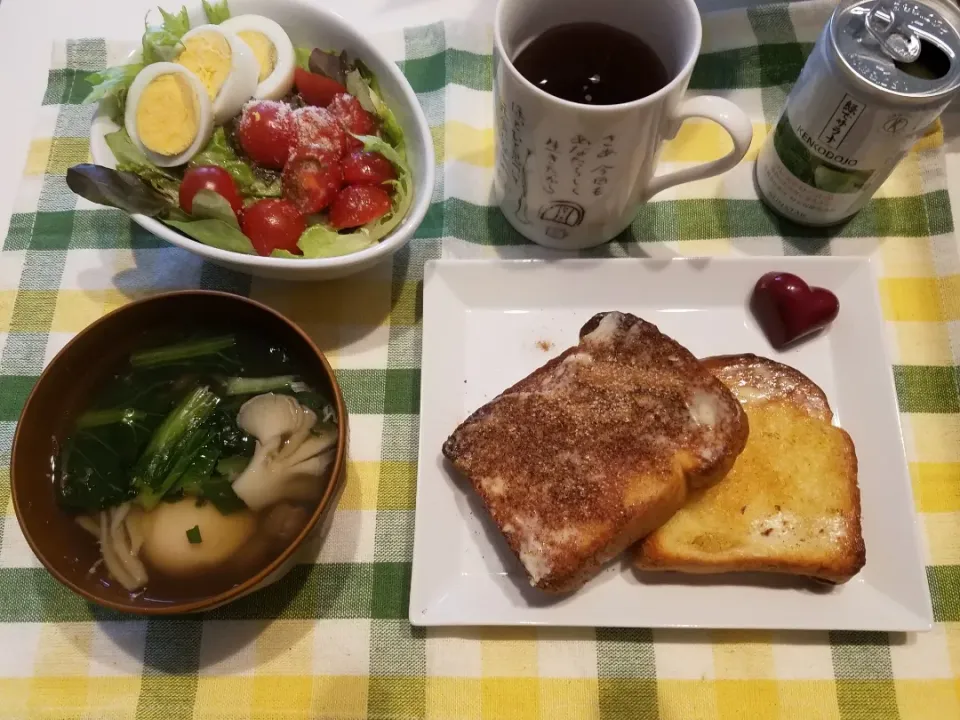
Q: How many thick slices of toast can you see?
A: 2